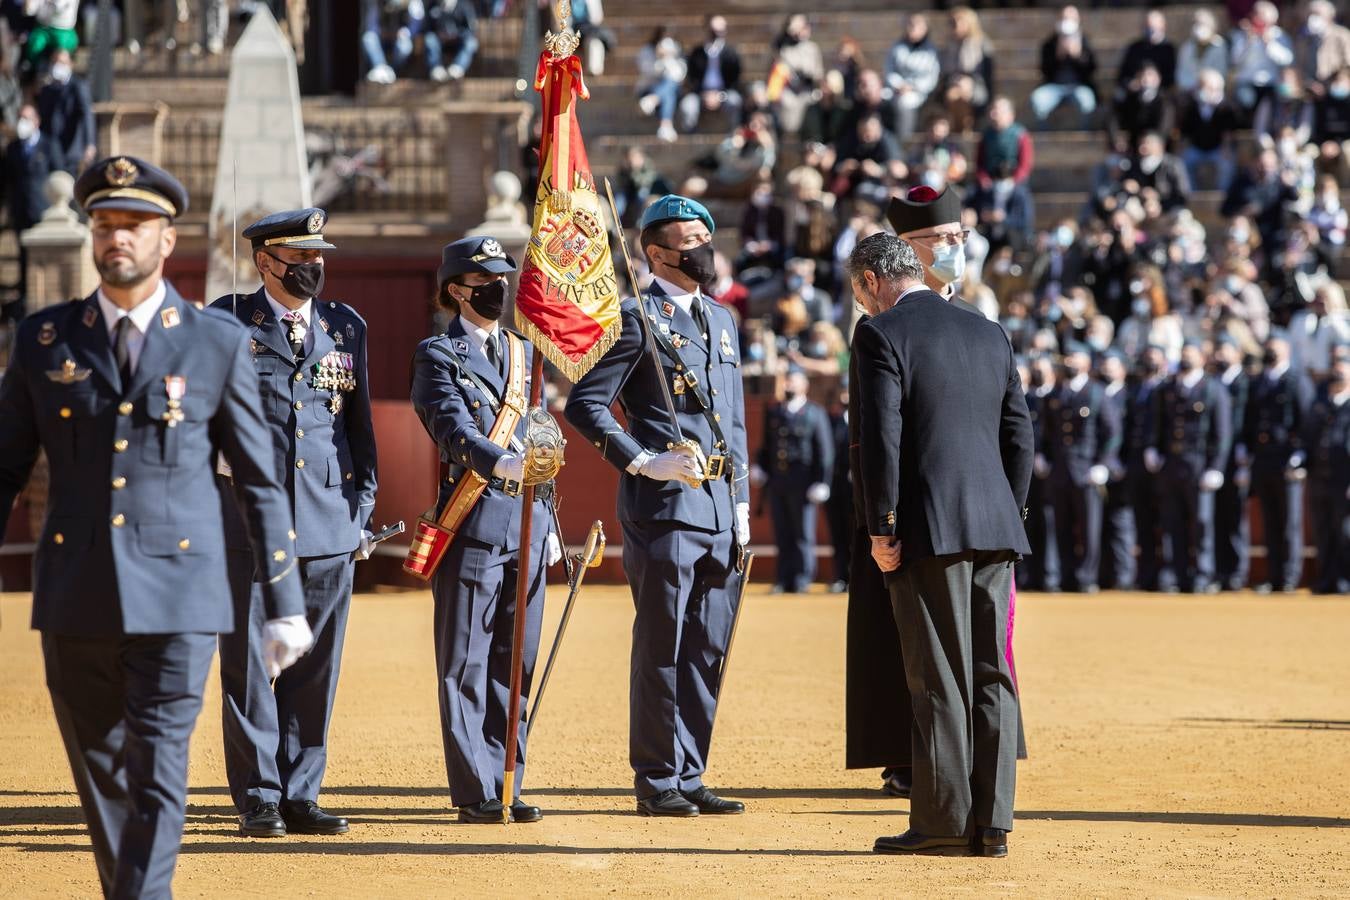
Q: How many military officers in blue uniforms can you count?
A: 4